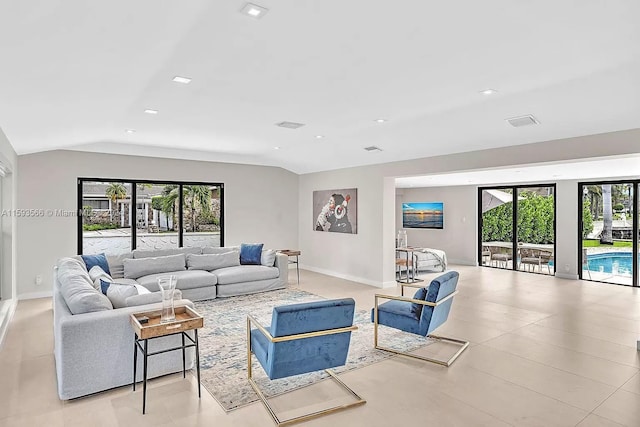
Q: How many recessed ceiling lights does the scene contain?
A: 8